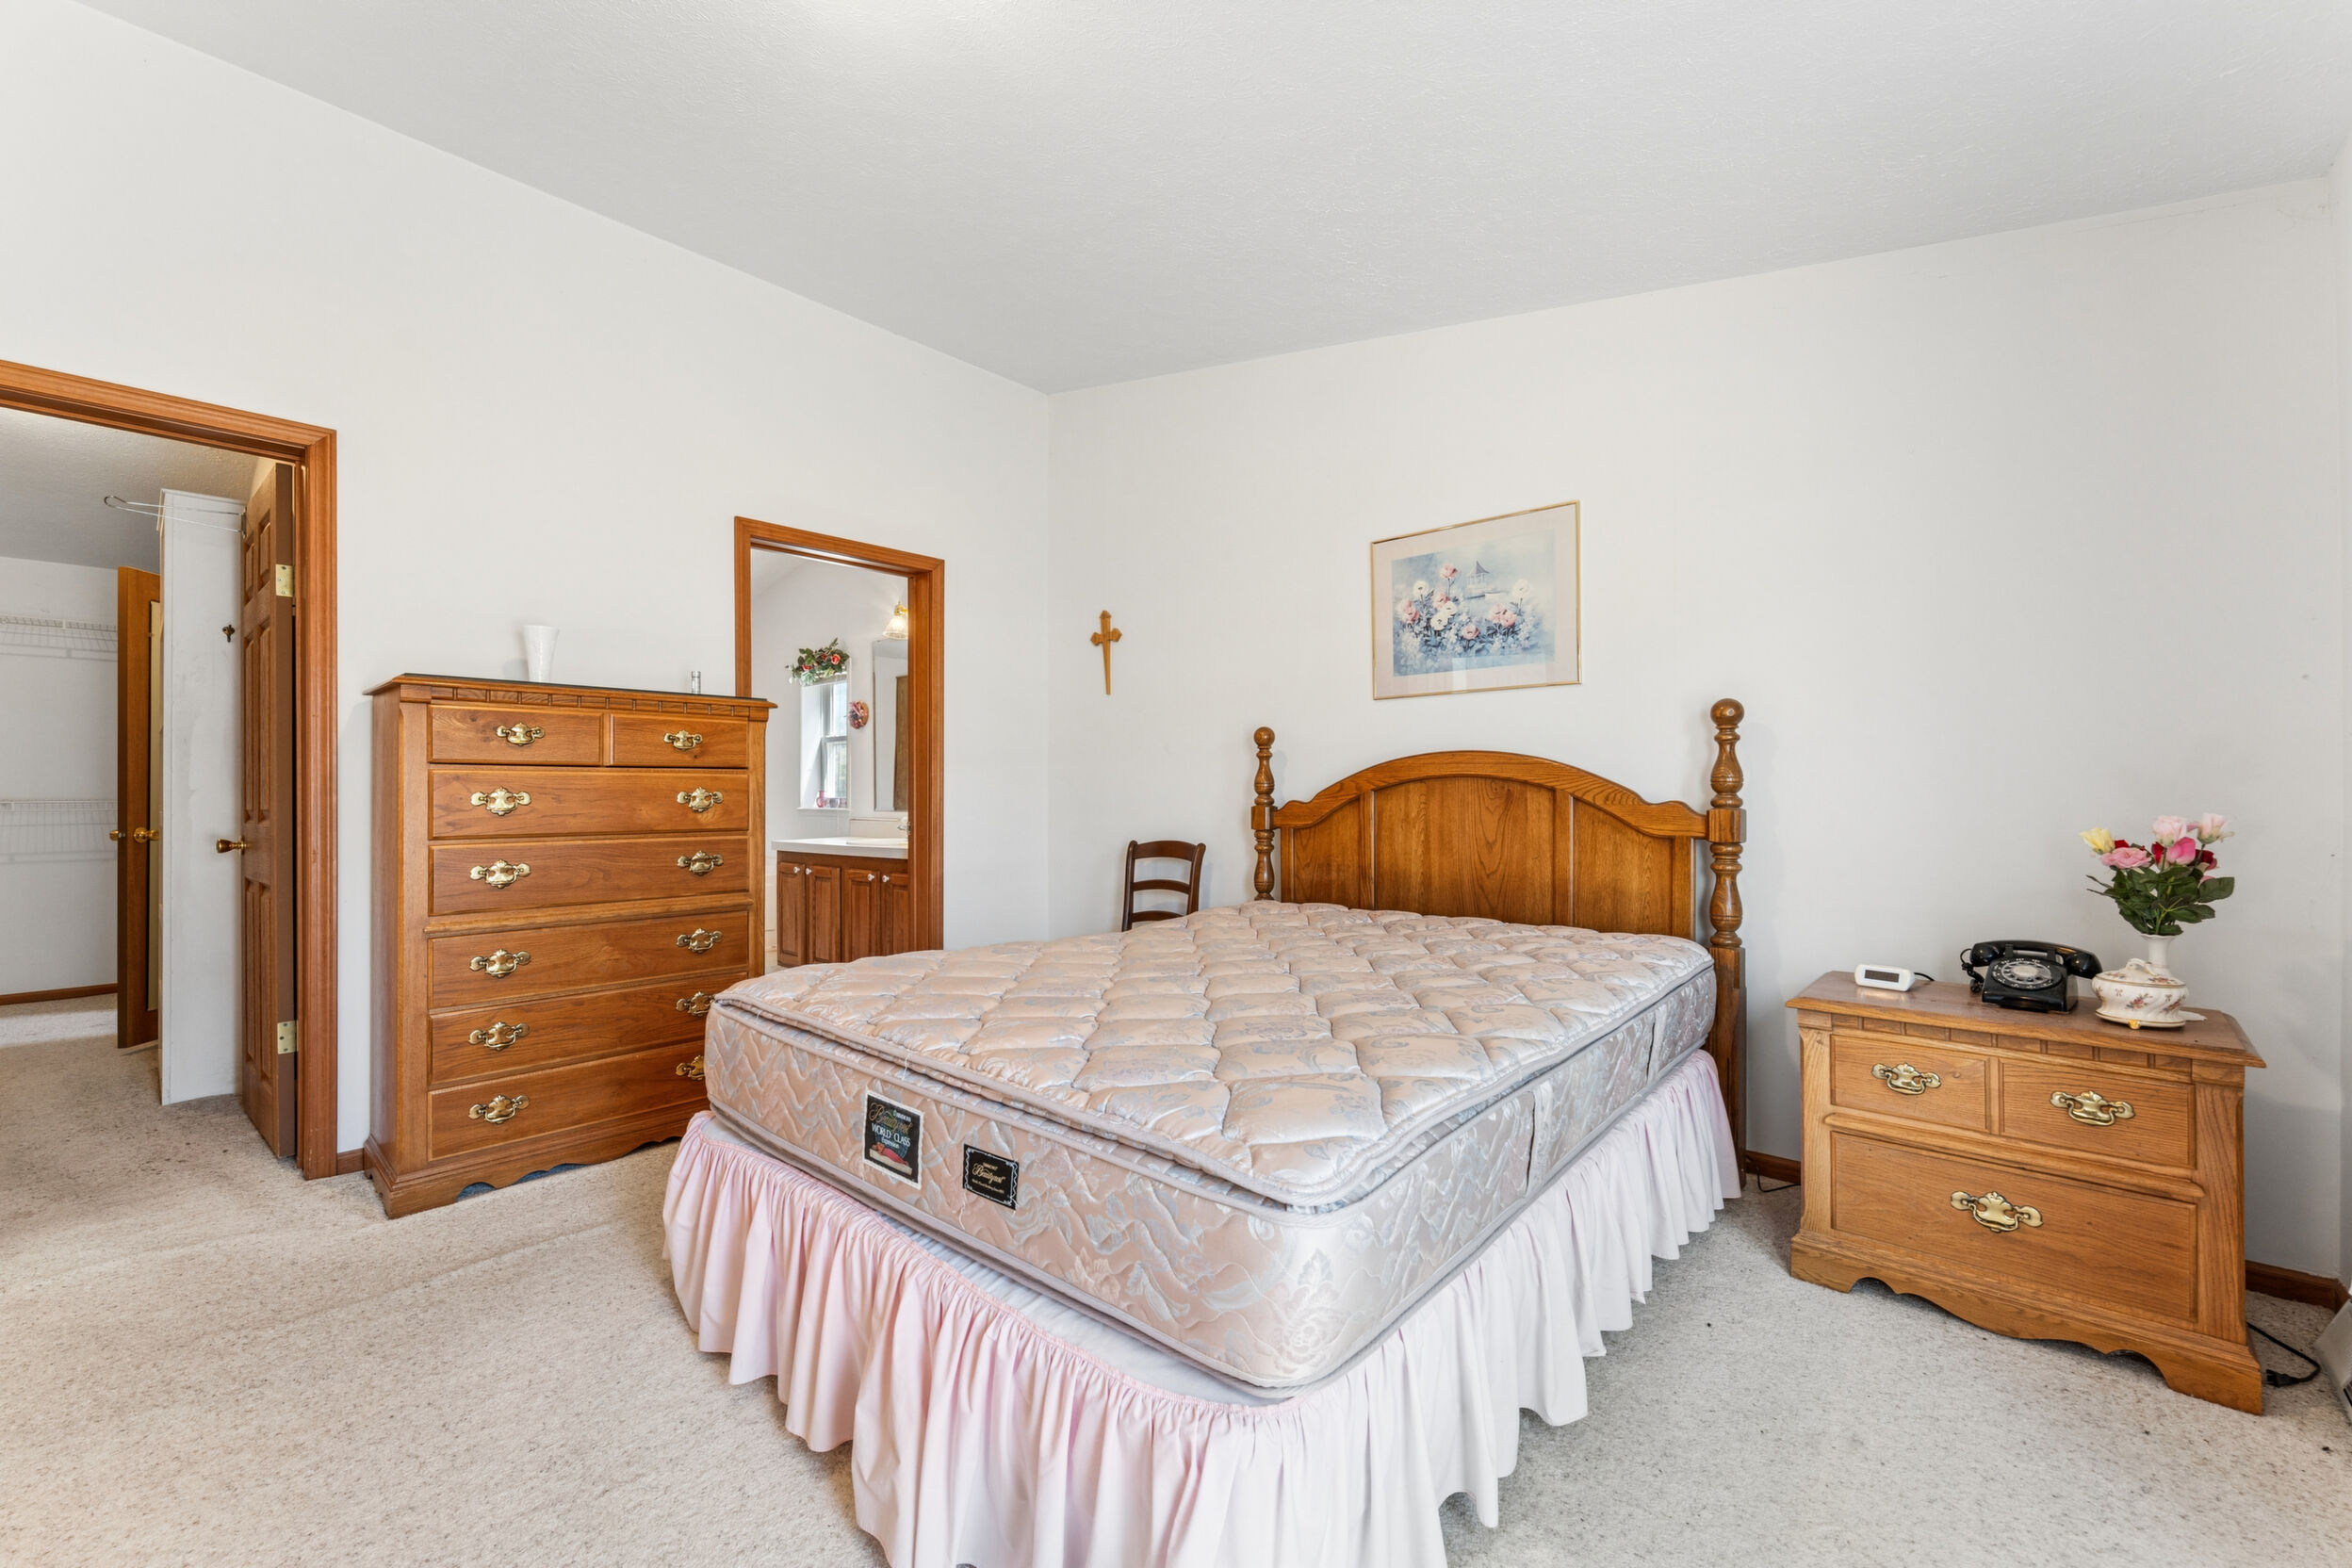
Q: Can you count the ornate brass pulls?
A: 15